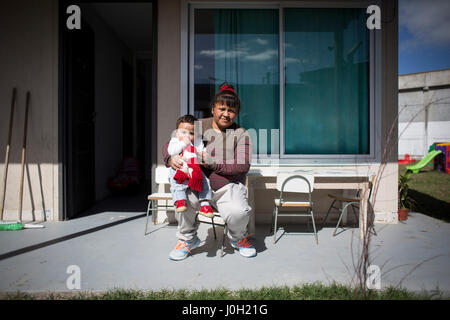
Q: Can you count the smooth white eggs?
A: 0